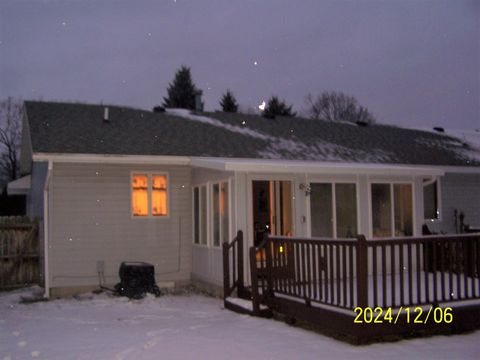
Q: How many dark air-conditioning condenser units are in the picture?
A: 1